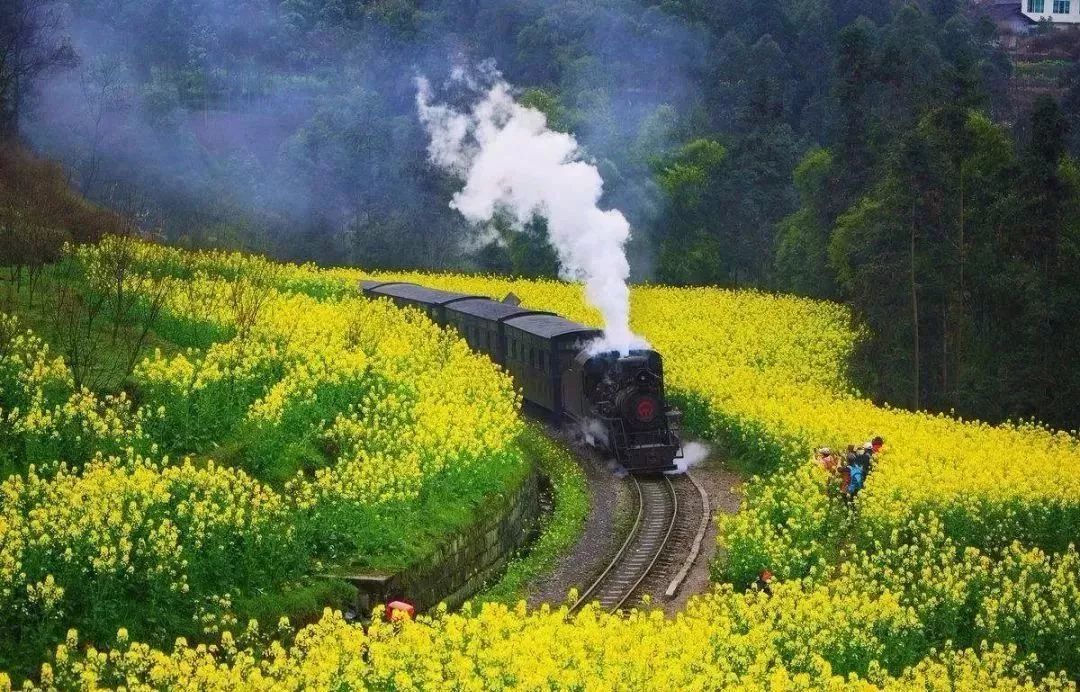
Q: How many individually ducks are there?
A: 0